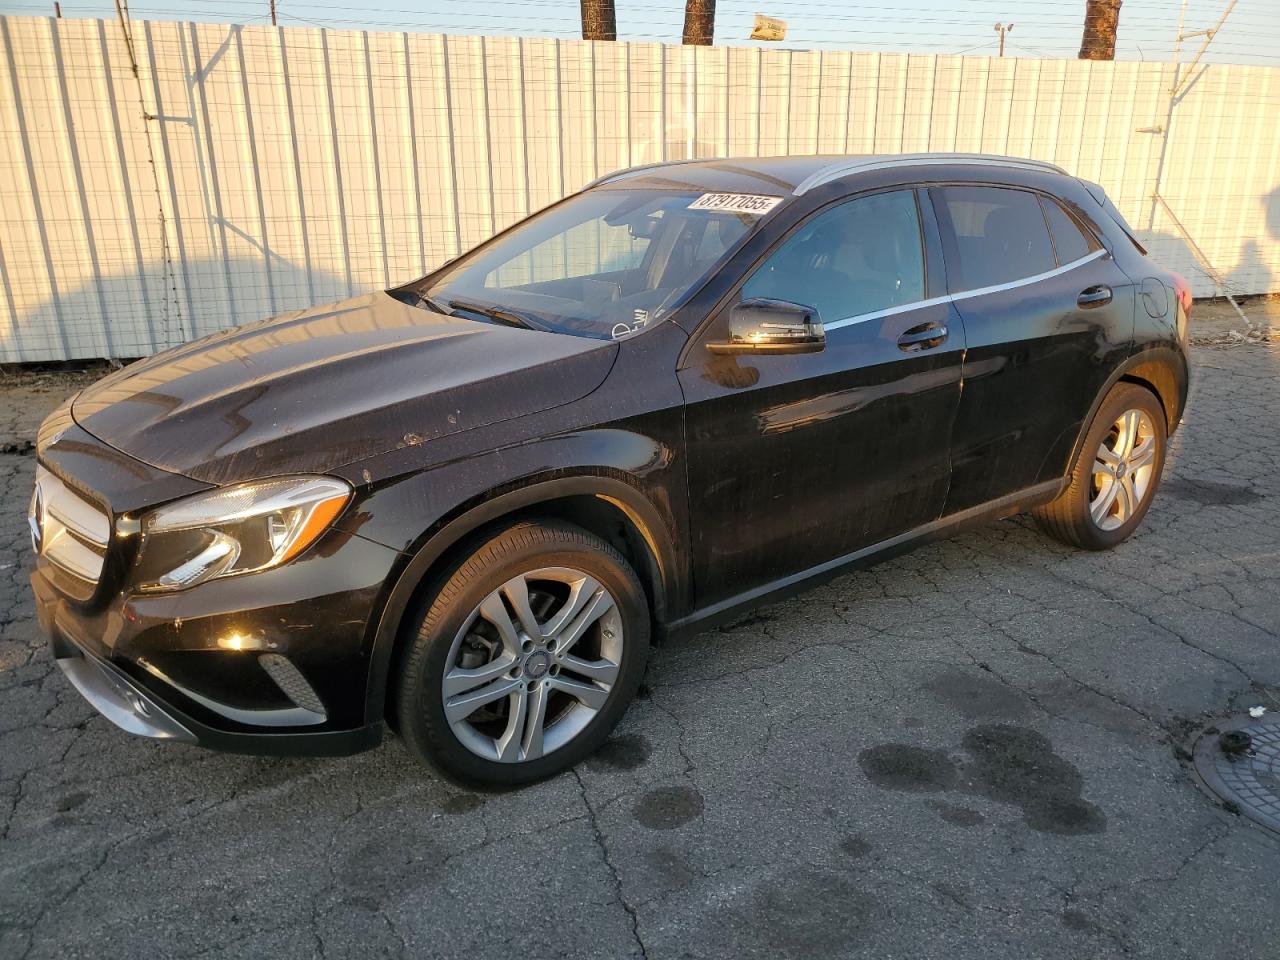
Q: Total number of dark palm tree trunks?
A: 3